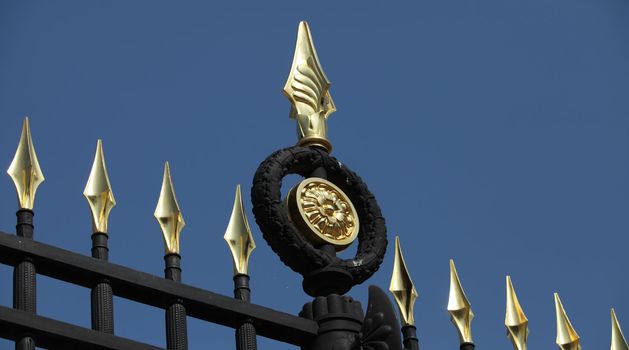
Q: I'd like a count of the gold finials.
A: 10